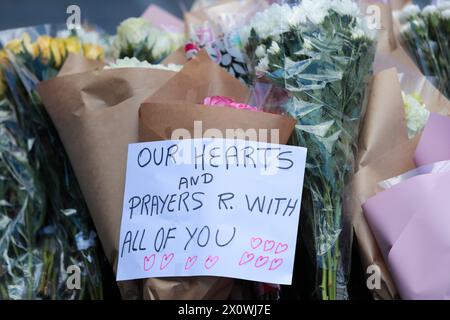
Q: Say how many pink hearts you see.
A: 10